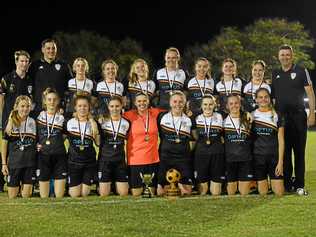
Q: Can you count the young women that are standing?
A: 7